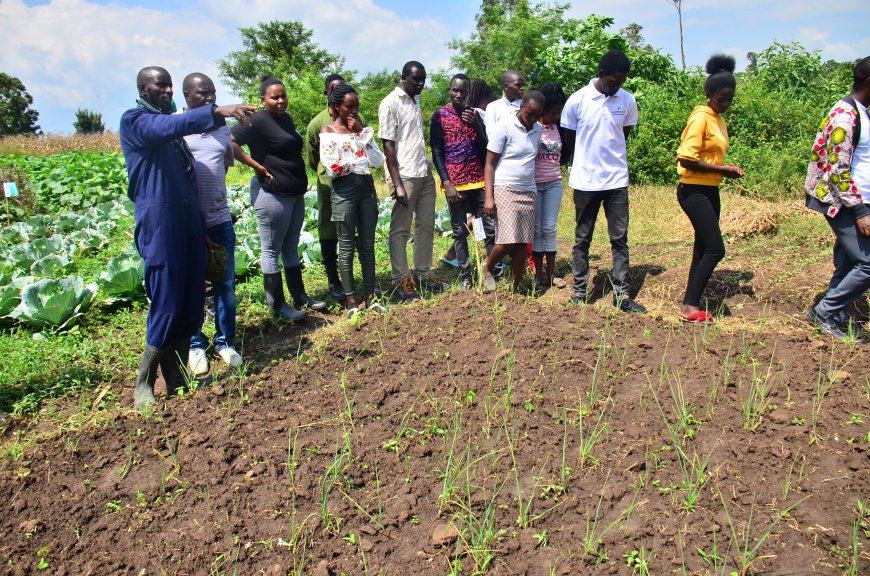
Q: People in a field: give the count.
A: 14